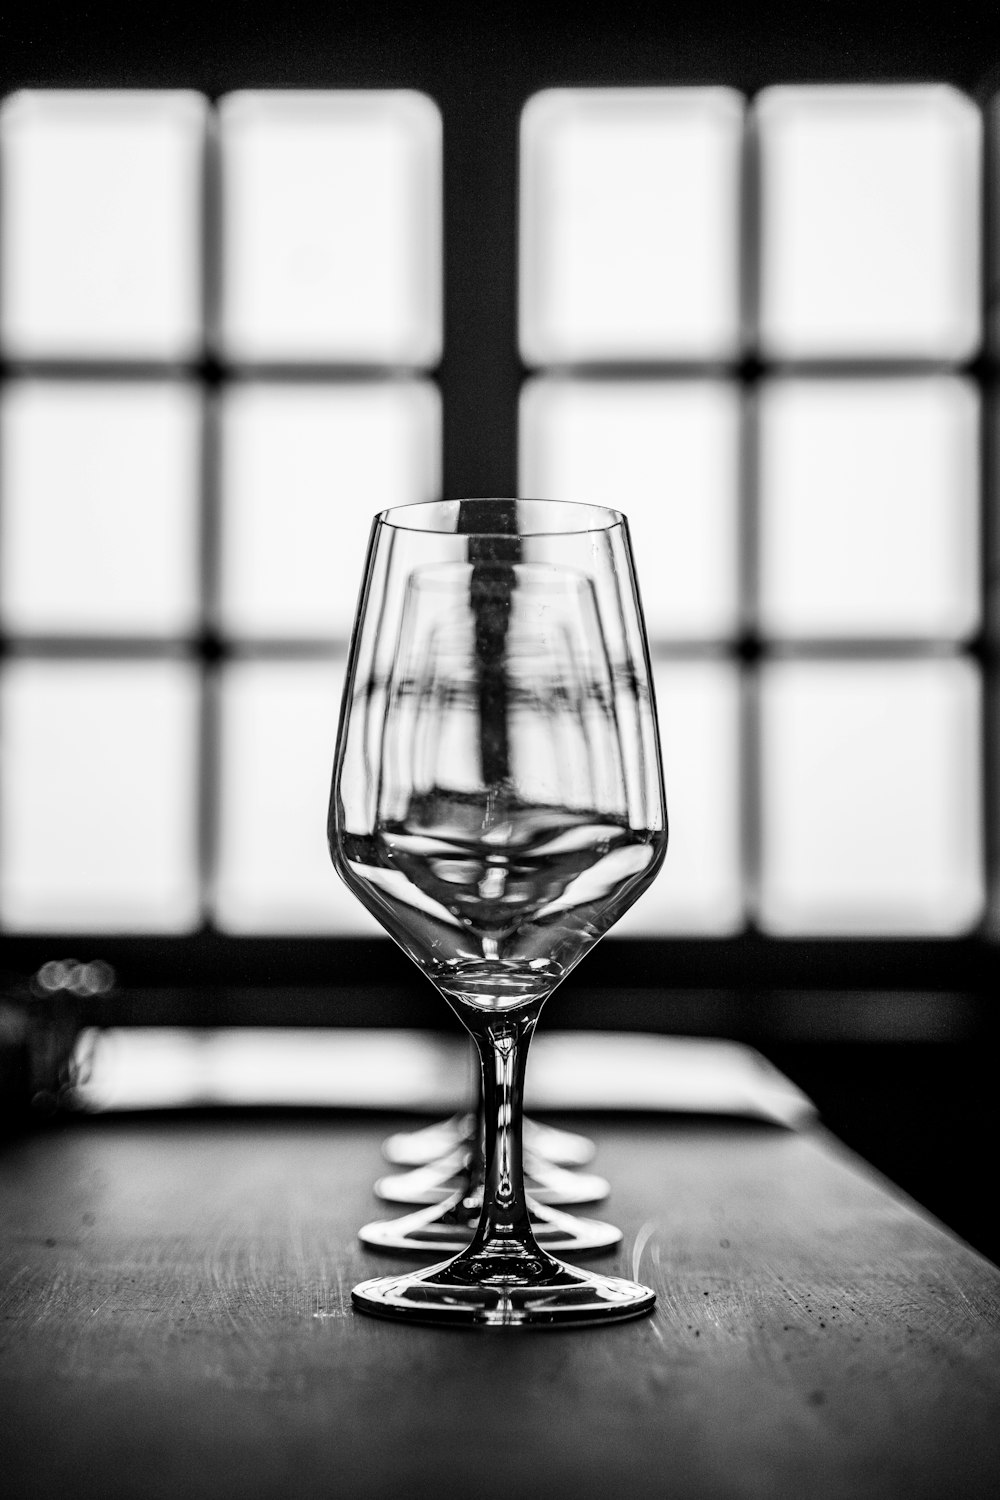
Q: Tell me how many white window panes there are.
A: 12